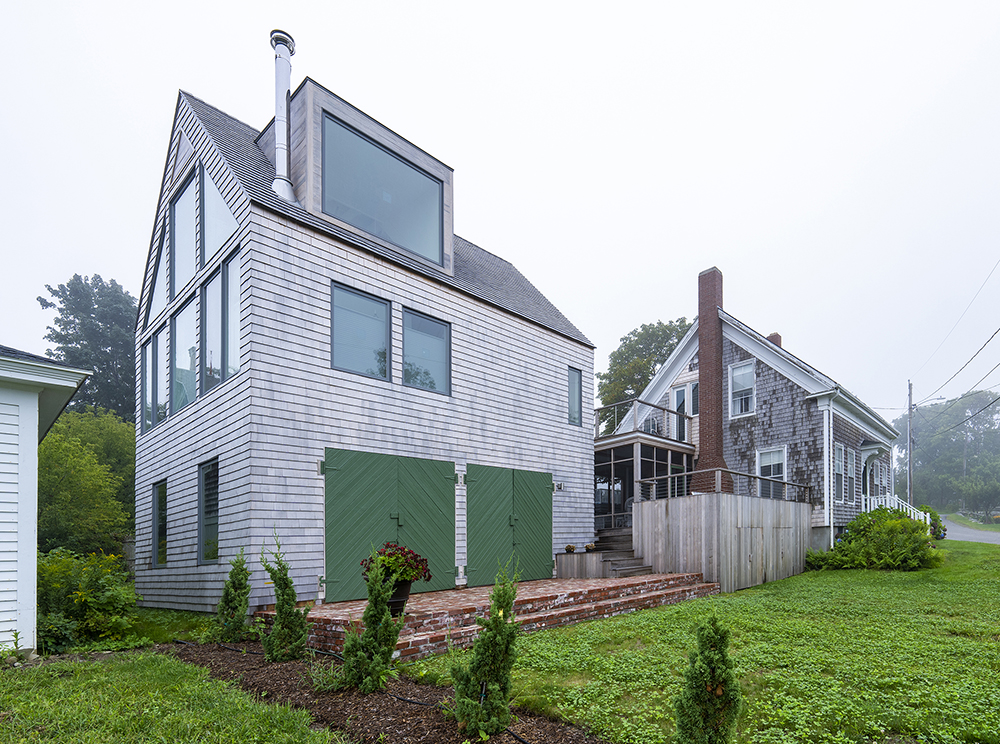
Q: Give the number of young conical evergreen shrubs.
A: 5